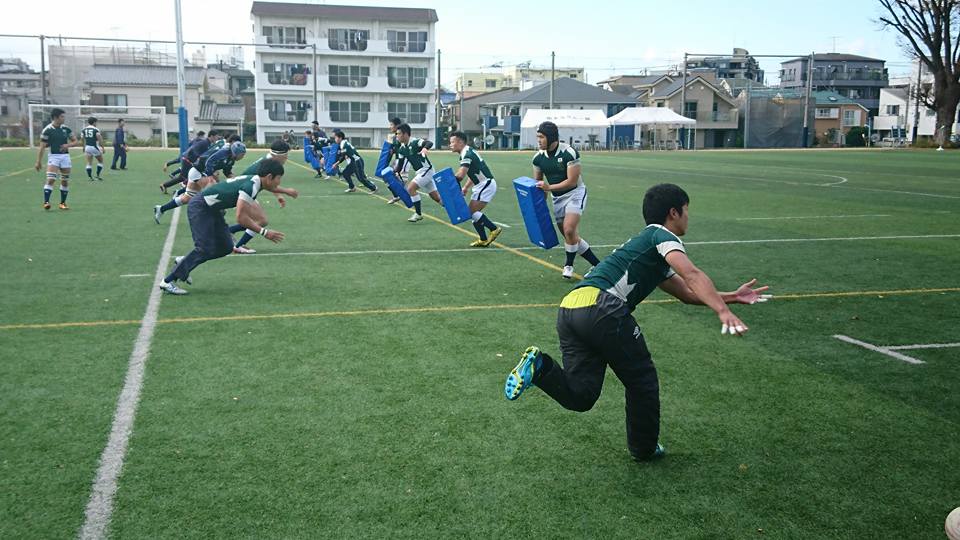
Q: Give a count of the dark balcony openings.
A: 9